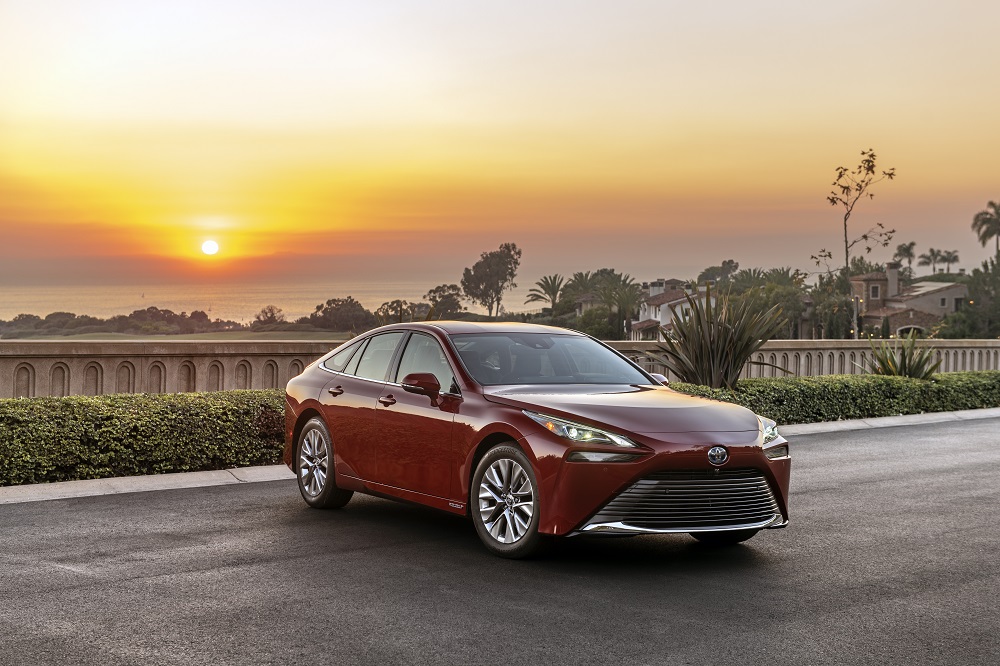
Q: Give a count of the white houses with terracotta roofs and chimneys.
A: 1